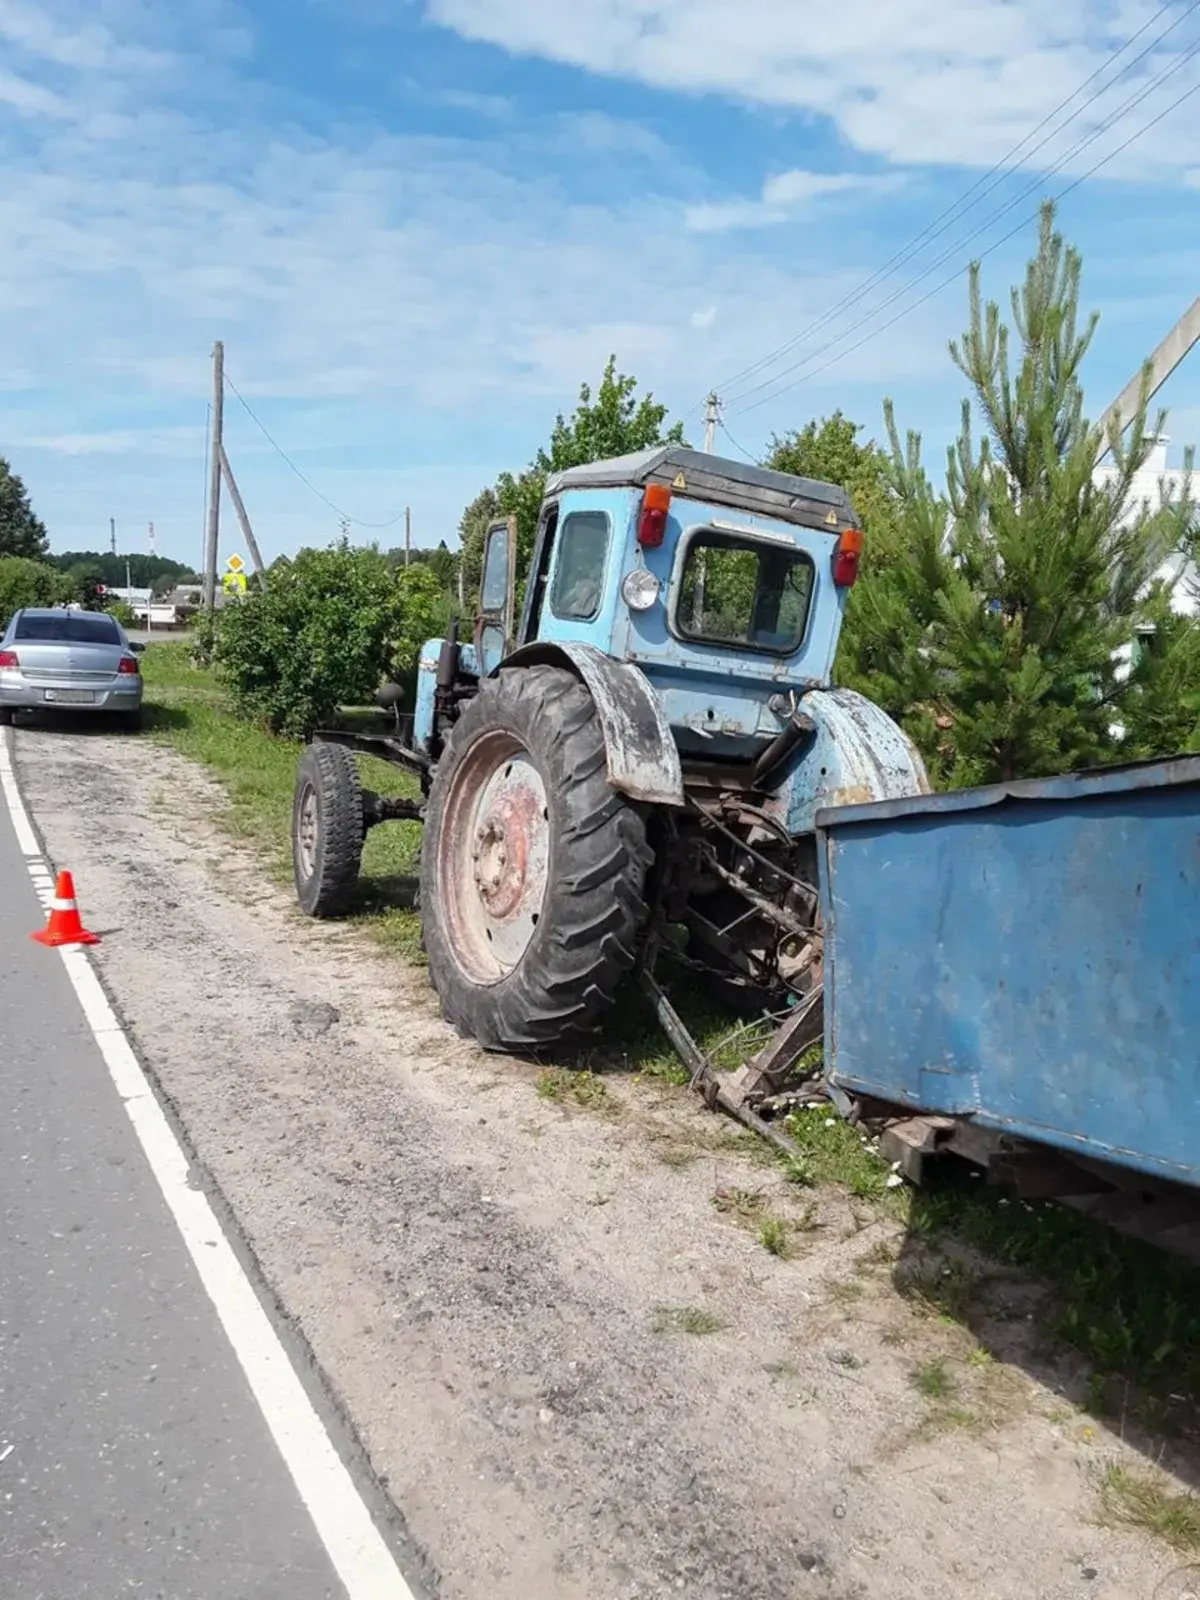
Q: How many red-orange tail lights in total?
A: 2